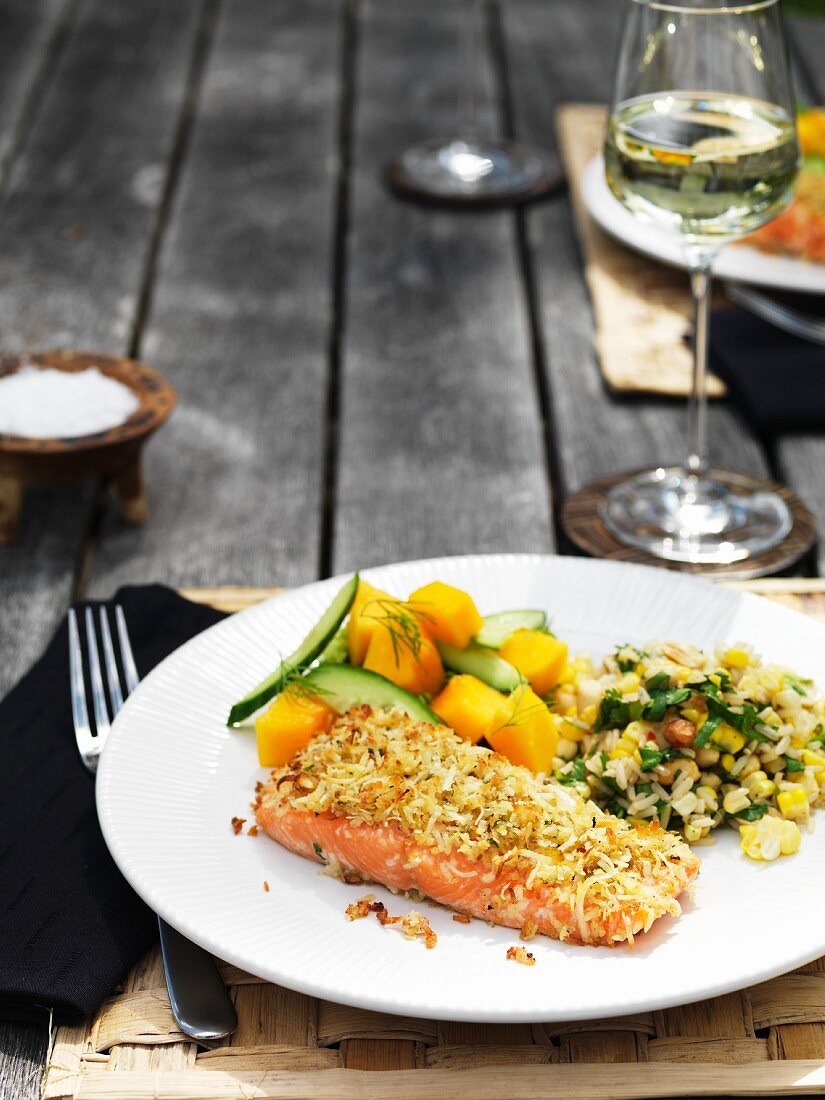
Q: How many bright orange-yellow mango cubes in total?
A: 7